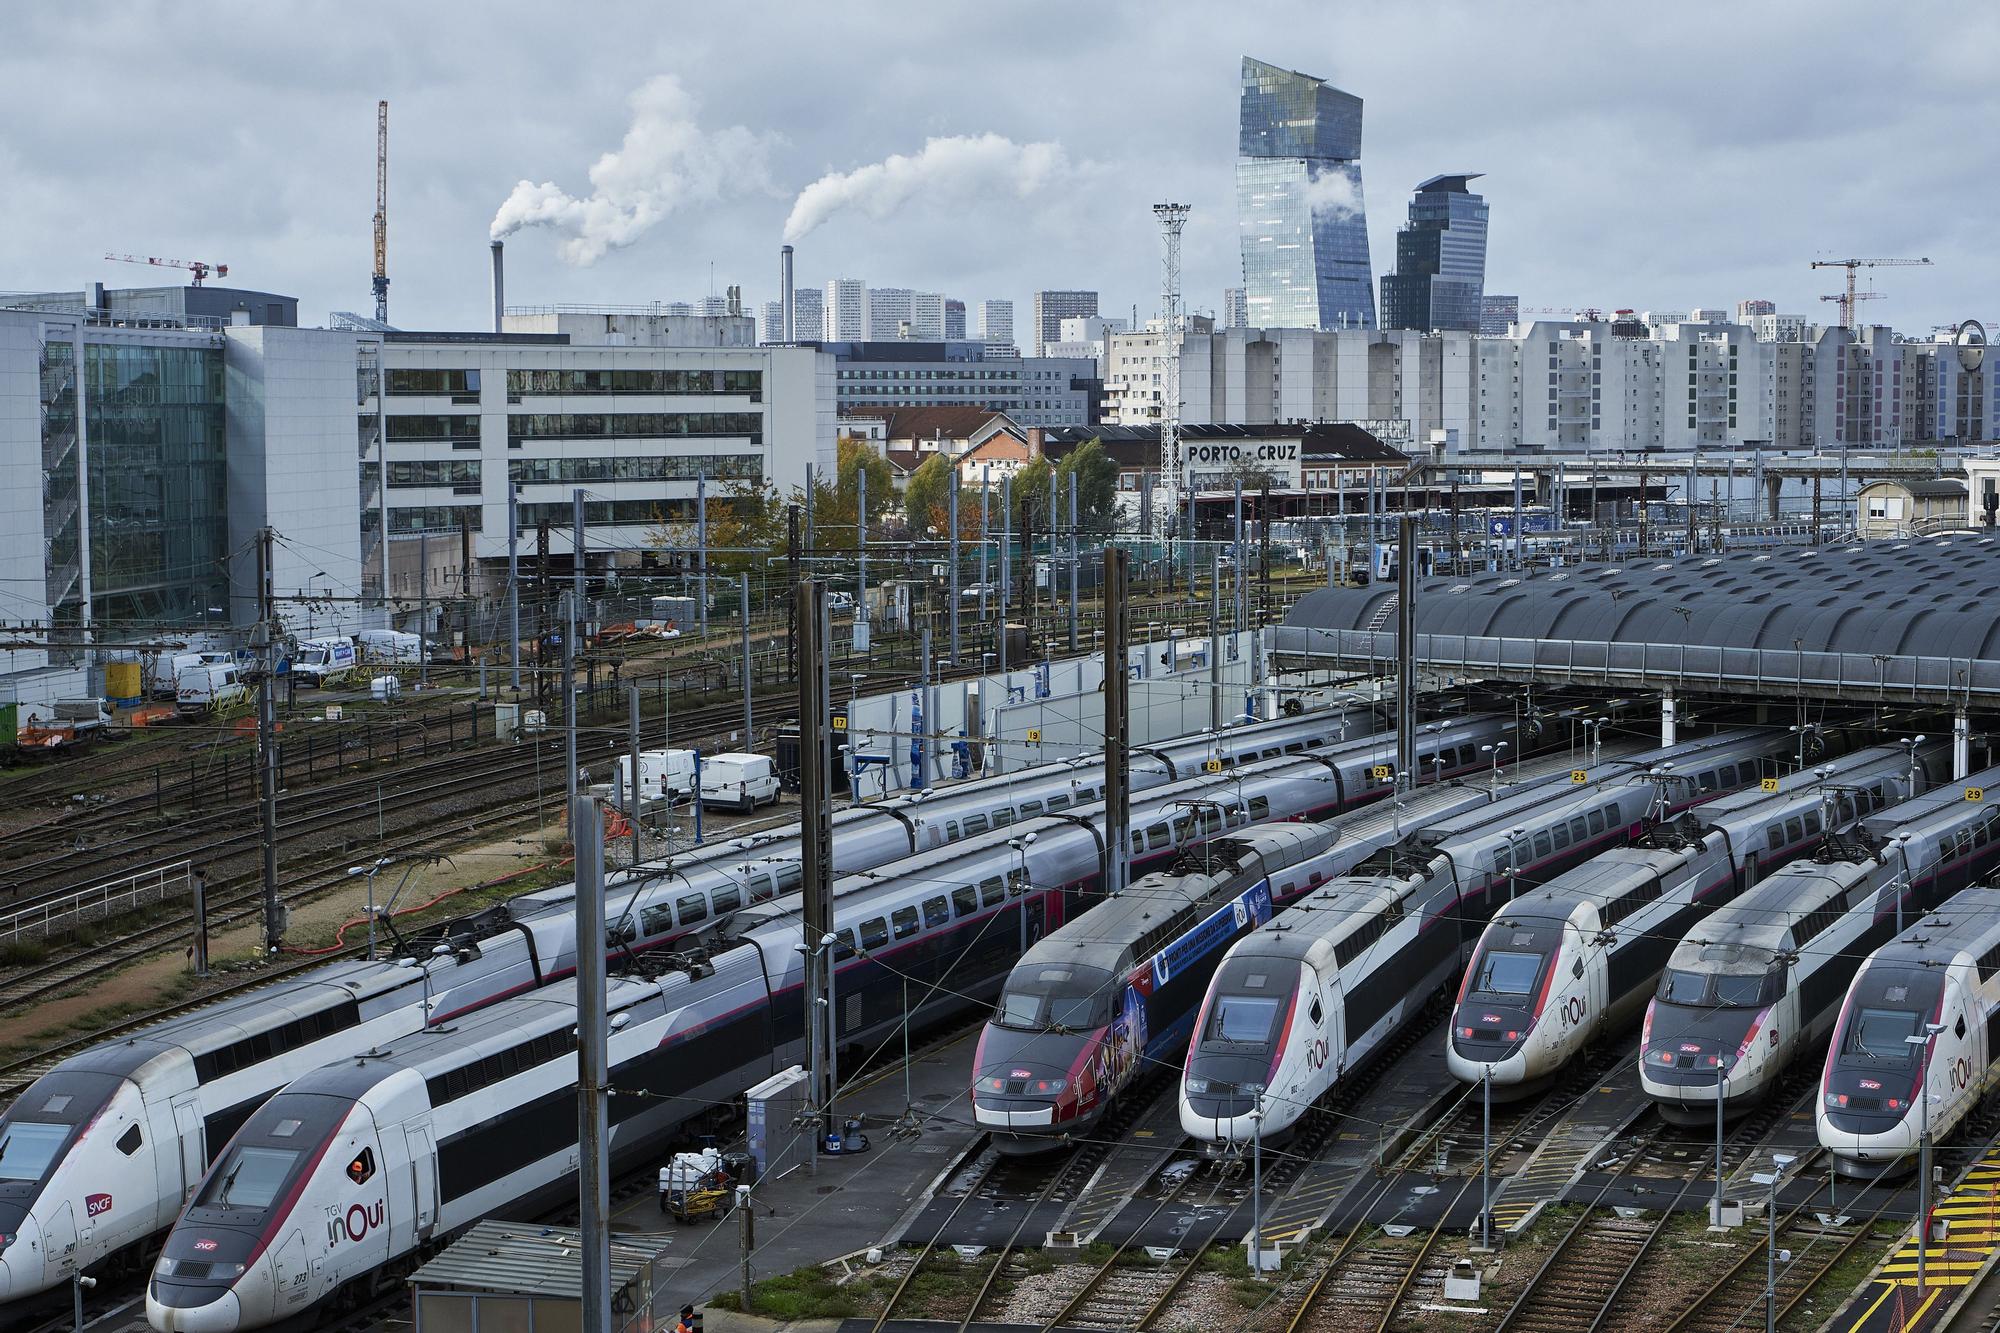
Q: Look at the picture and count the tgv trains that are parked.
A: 7